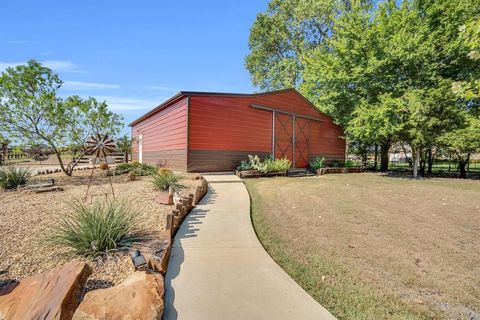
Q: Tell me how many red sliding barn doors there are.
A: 2